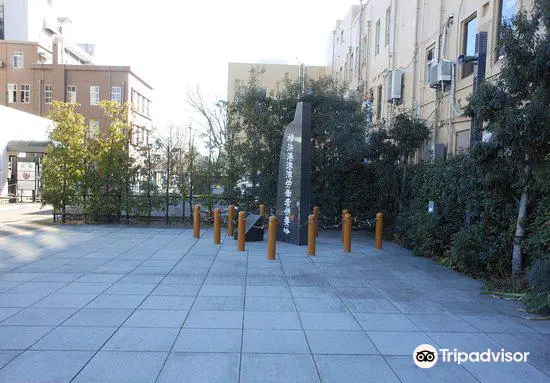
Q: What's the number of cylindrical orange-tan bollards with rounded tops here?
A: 11